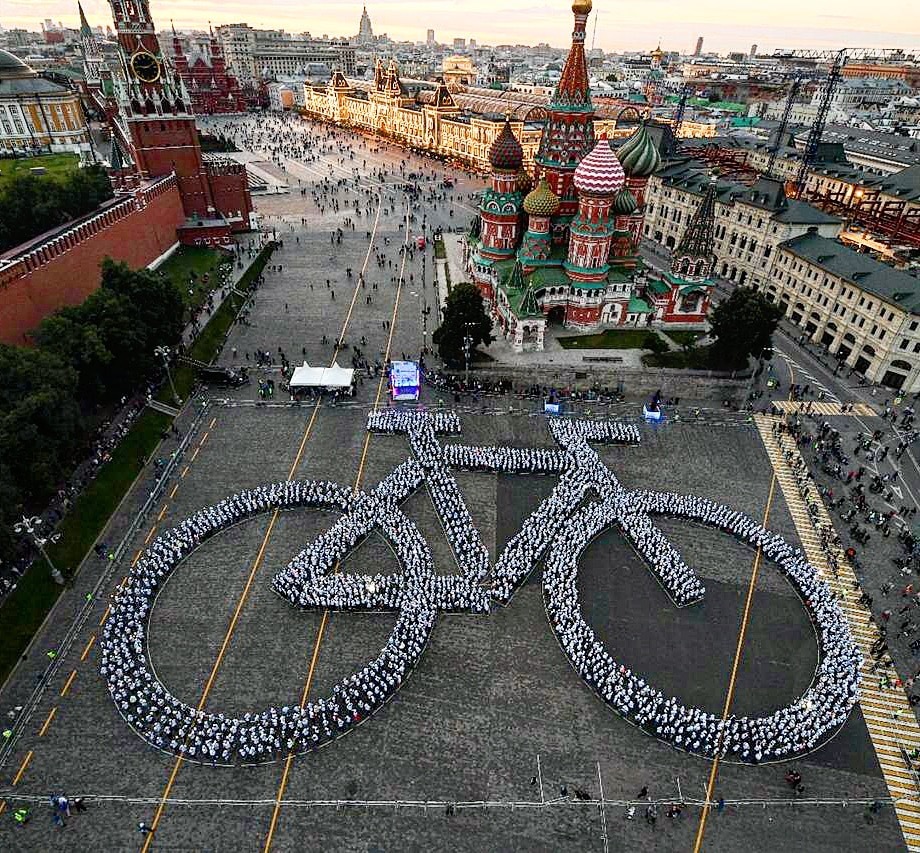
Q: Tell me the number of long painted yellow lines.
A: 3